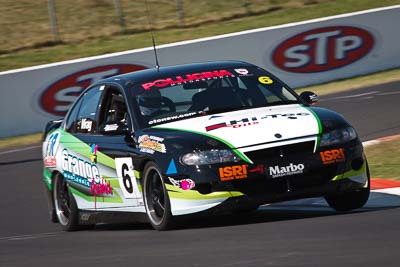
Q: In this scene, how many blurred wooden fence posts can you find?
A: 3